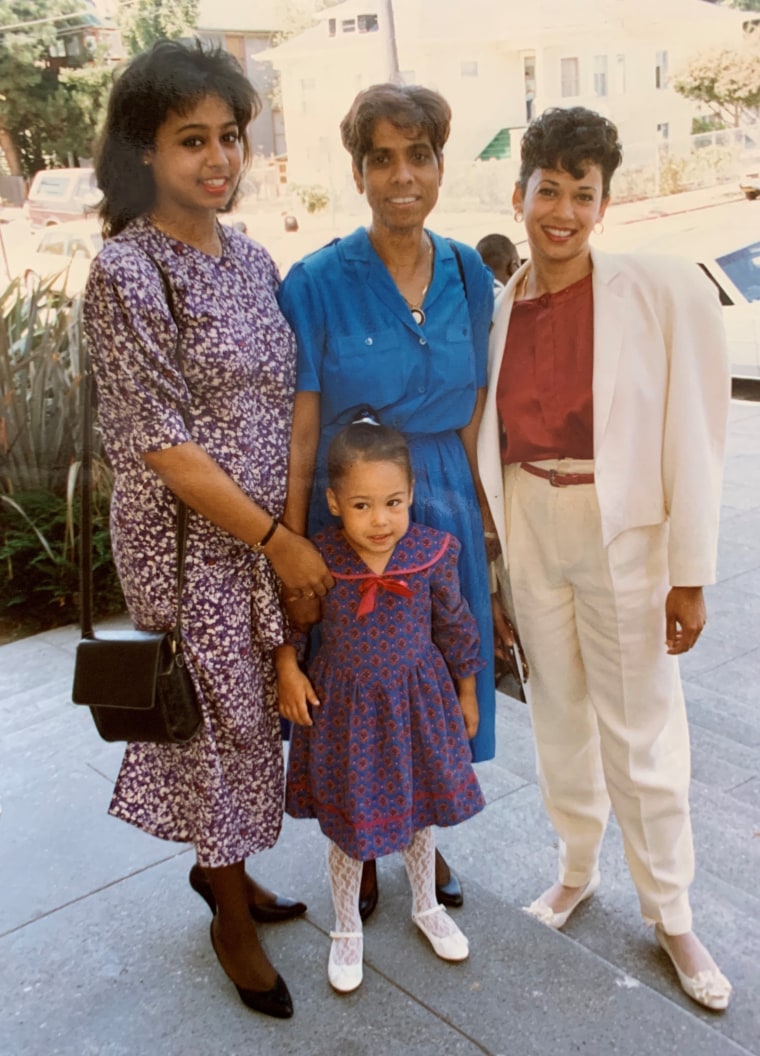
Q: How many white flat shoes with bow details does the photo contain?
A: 2